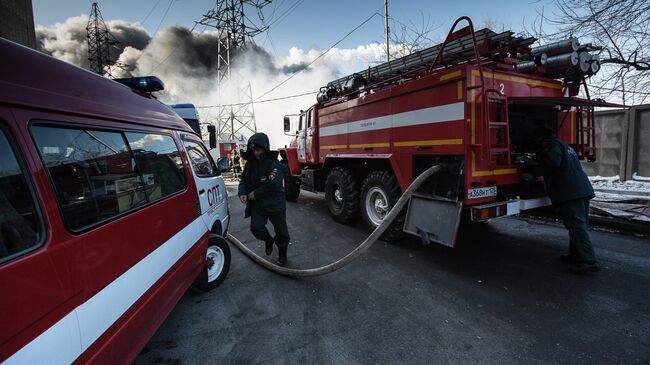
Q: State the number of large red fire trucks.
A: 1